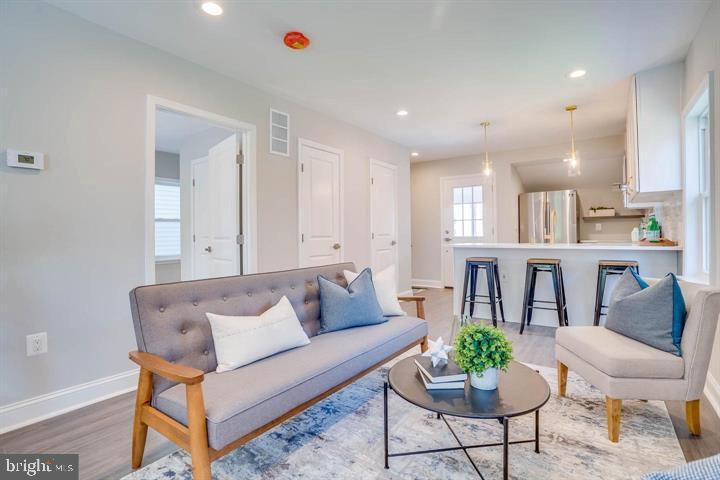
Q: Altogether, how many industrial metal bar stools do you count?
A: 3